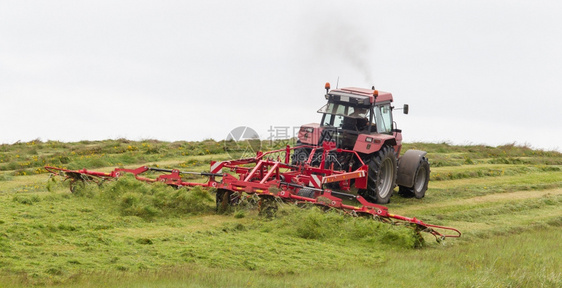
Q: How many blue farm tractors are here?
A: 0